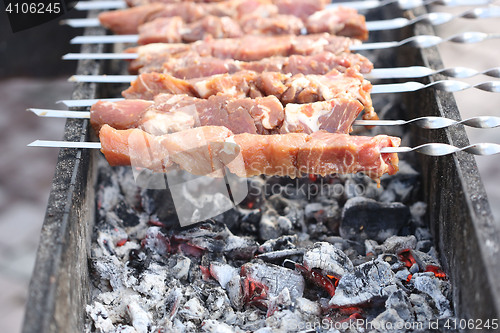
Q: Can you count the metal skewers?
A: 8